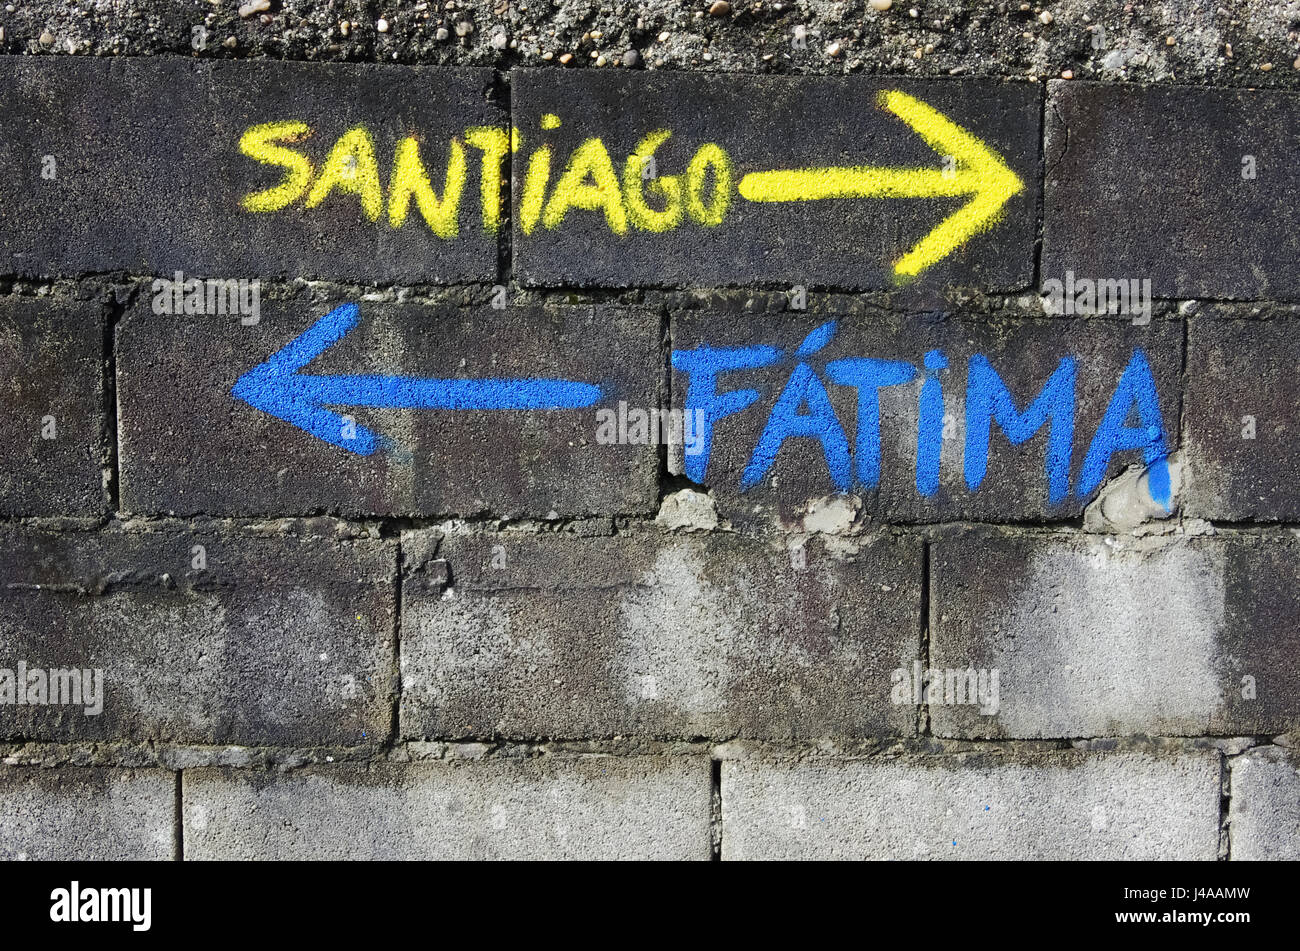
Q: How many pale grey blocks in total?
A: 4